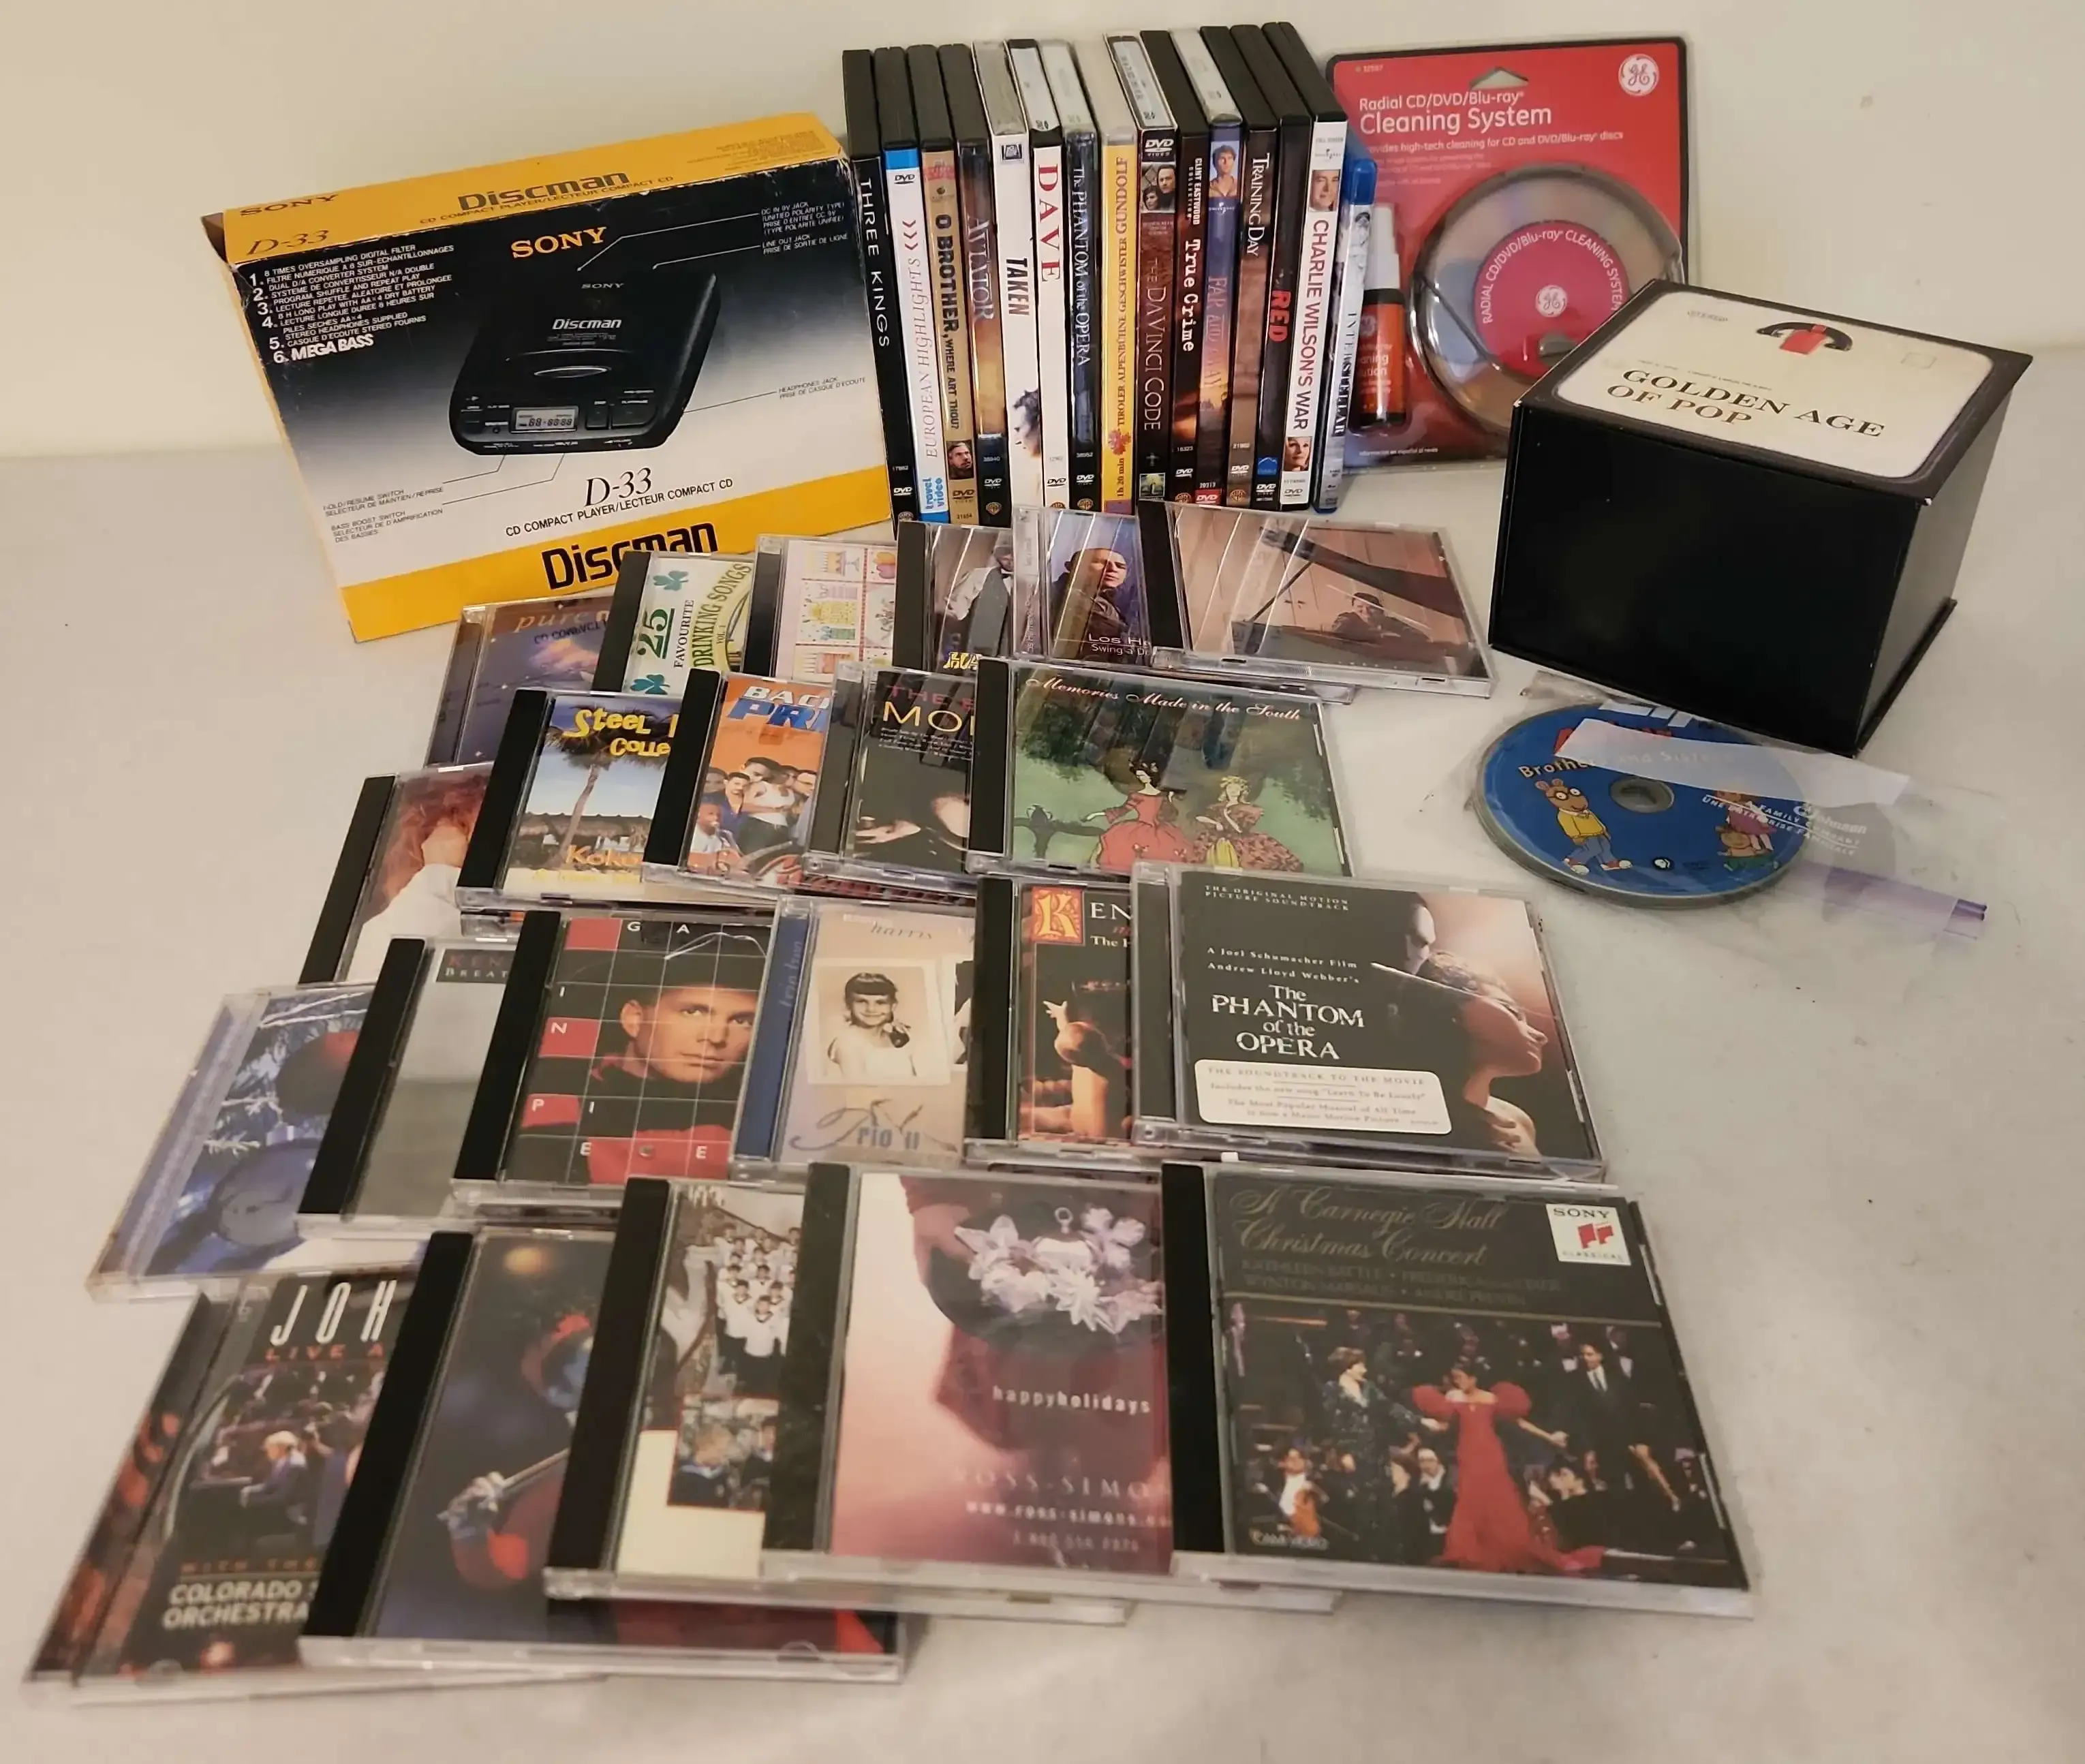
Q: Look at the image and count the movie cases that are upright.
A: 15